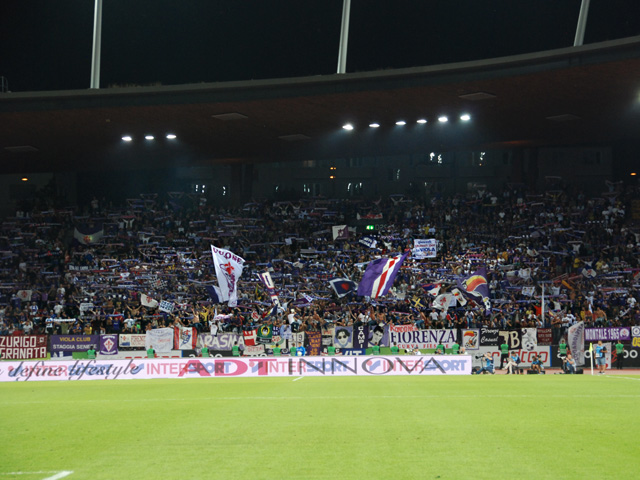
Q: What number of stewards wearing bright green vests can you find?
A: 14